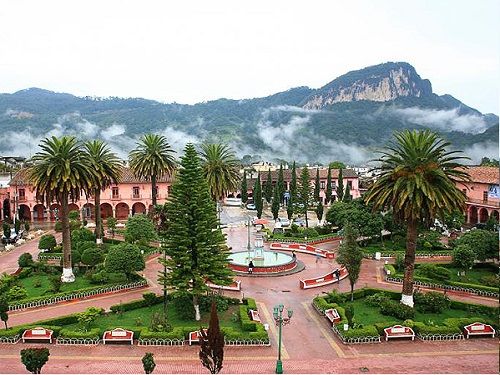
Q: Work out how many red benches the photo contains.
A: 10